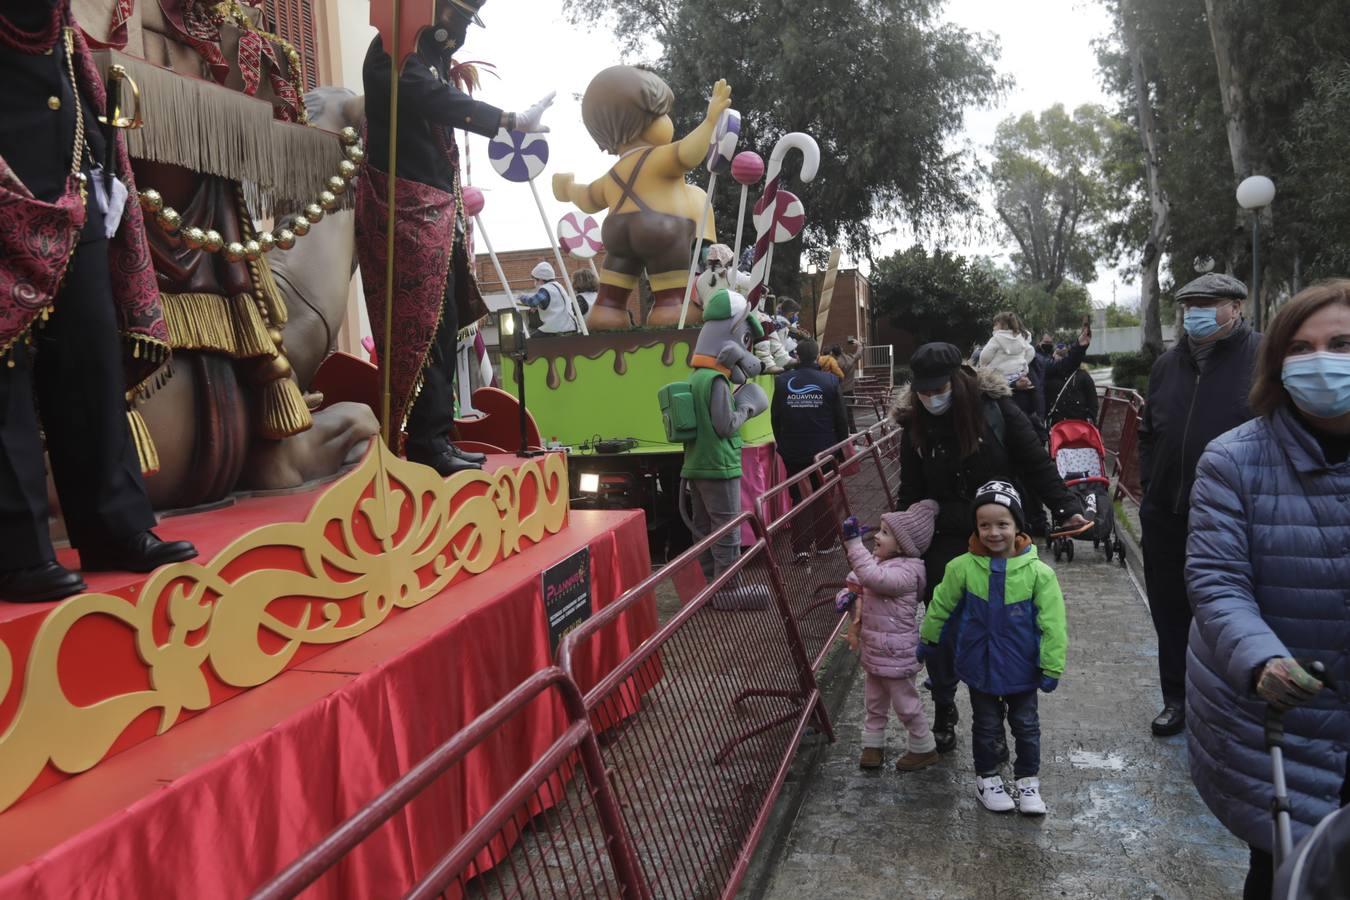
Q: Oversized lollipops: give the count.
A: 6